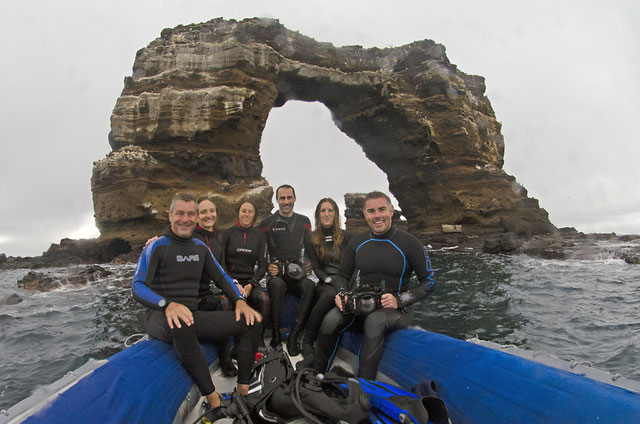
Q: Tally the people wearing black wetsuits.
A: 6